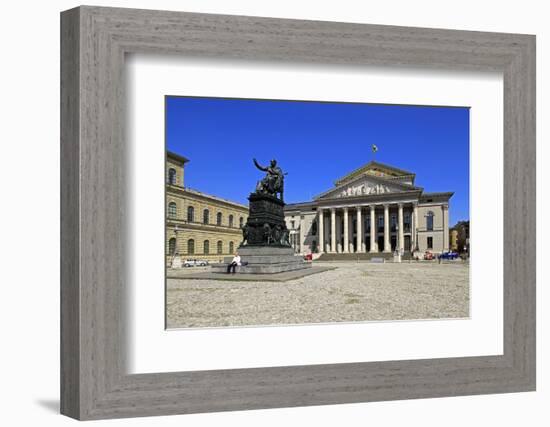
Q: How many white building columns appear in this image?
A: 8